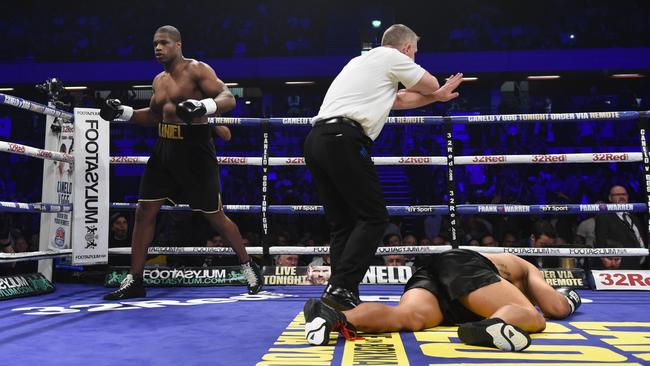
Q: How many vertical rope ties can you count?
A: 3